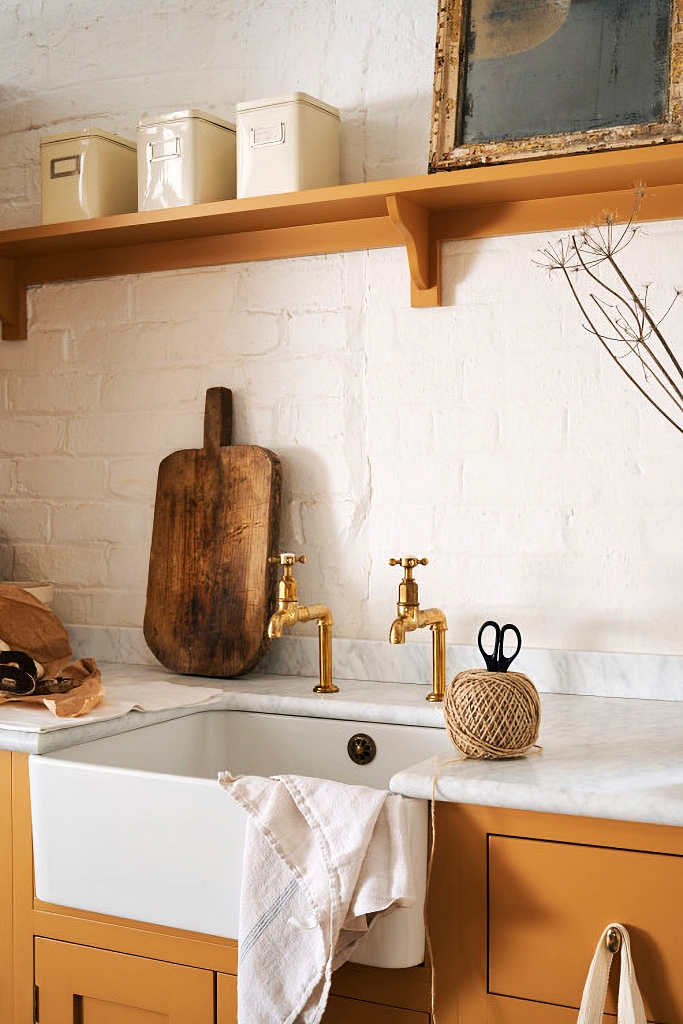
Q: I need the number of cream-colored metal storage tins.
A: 3